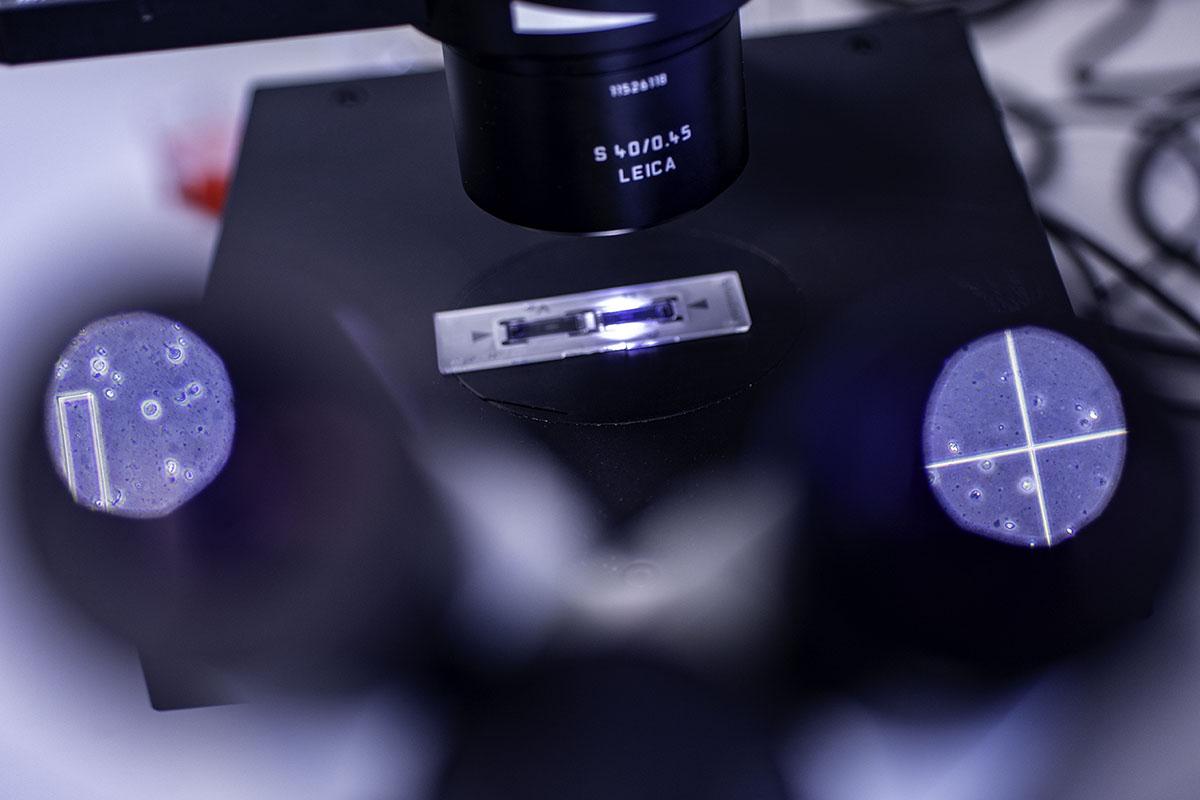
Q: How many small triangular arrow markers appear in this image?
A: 2